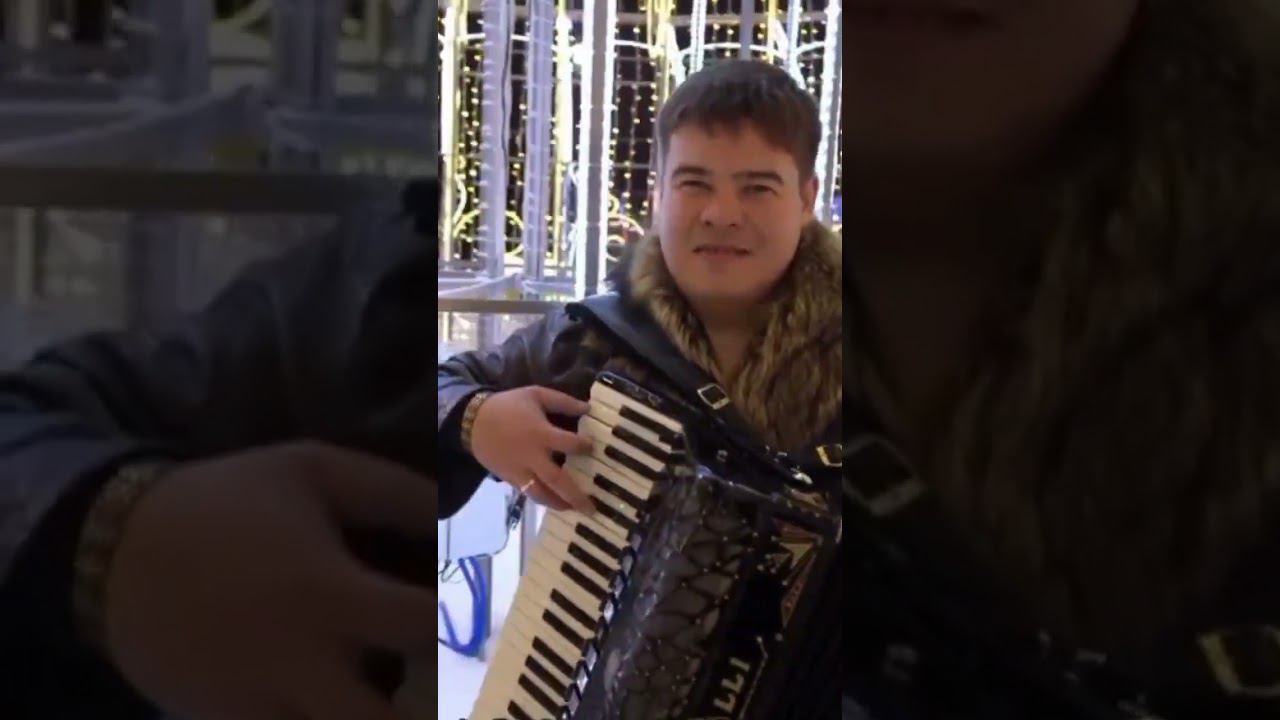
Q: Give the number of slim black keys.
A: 14